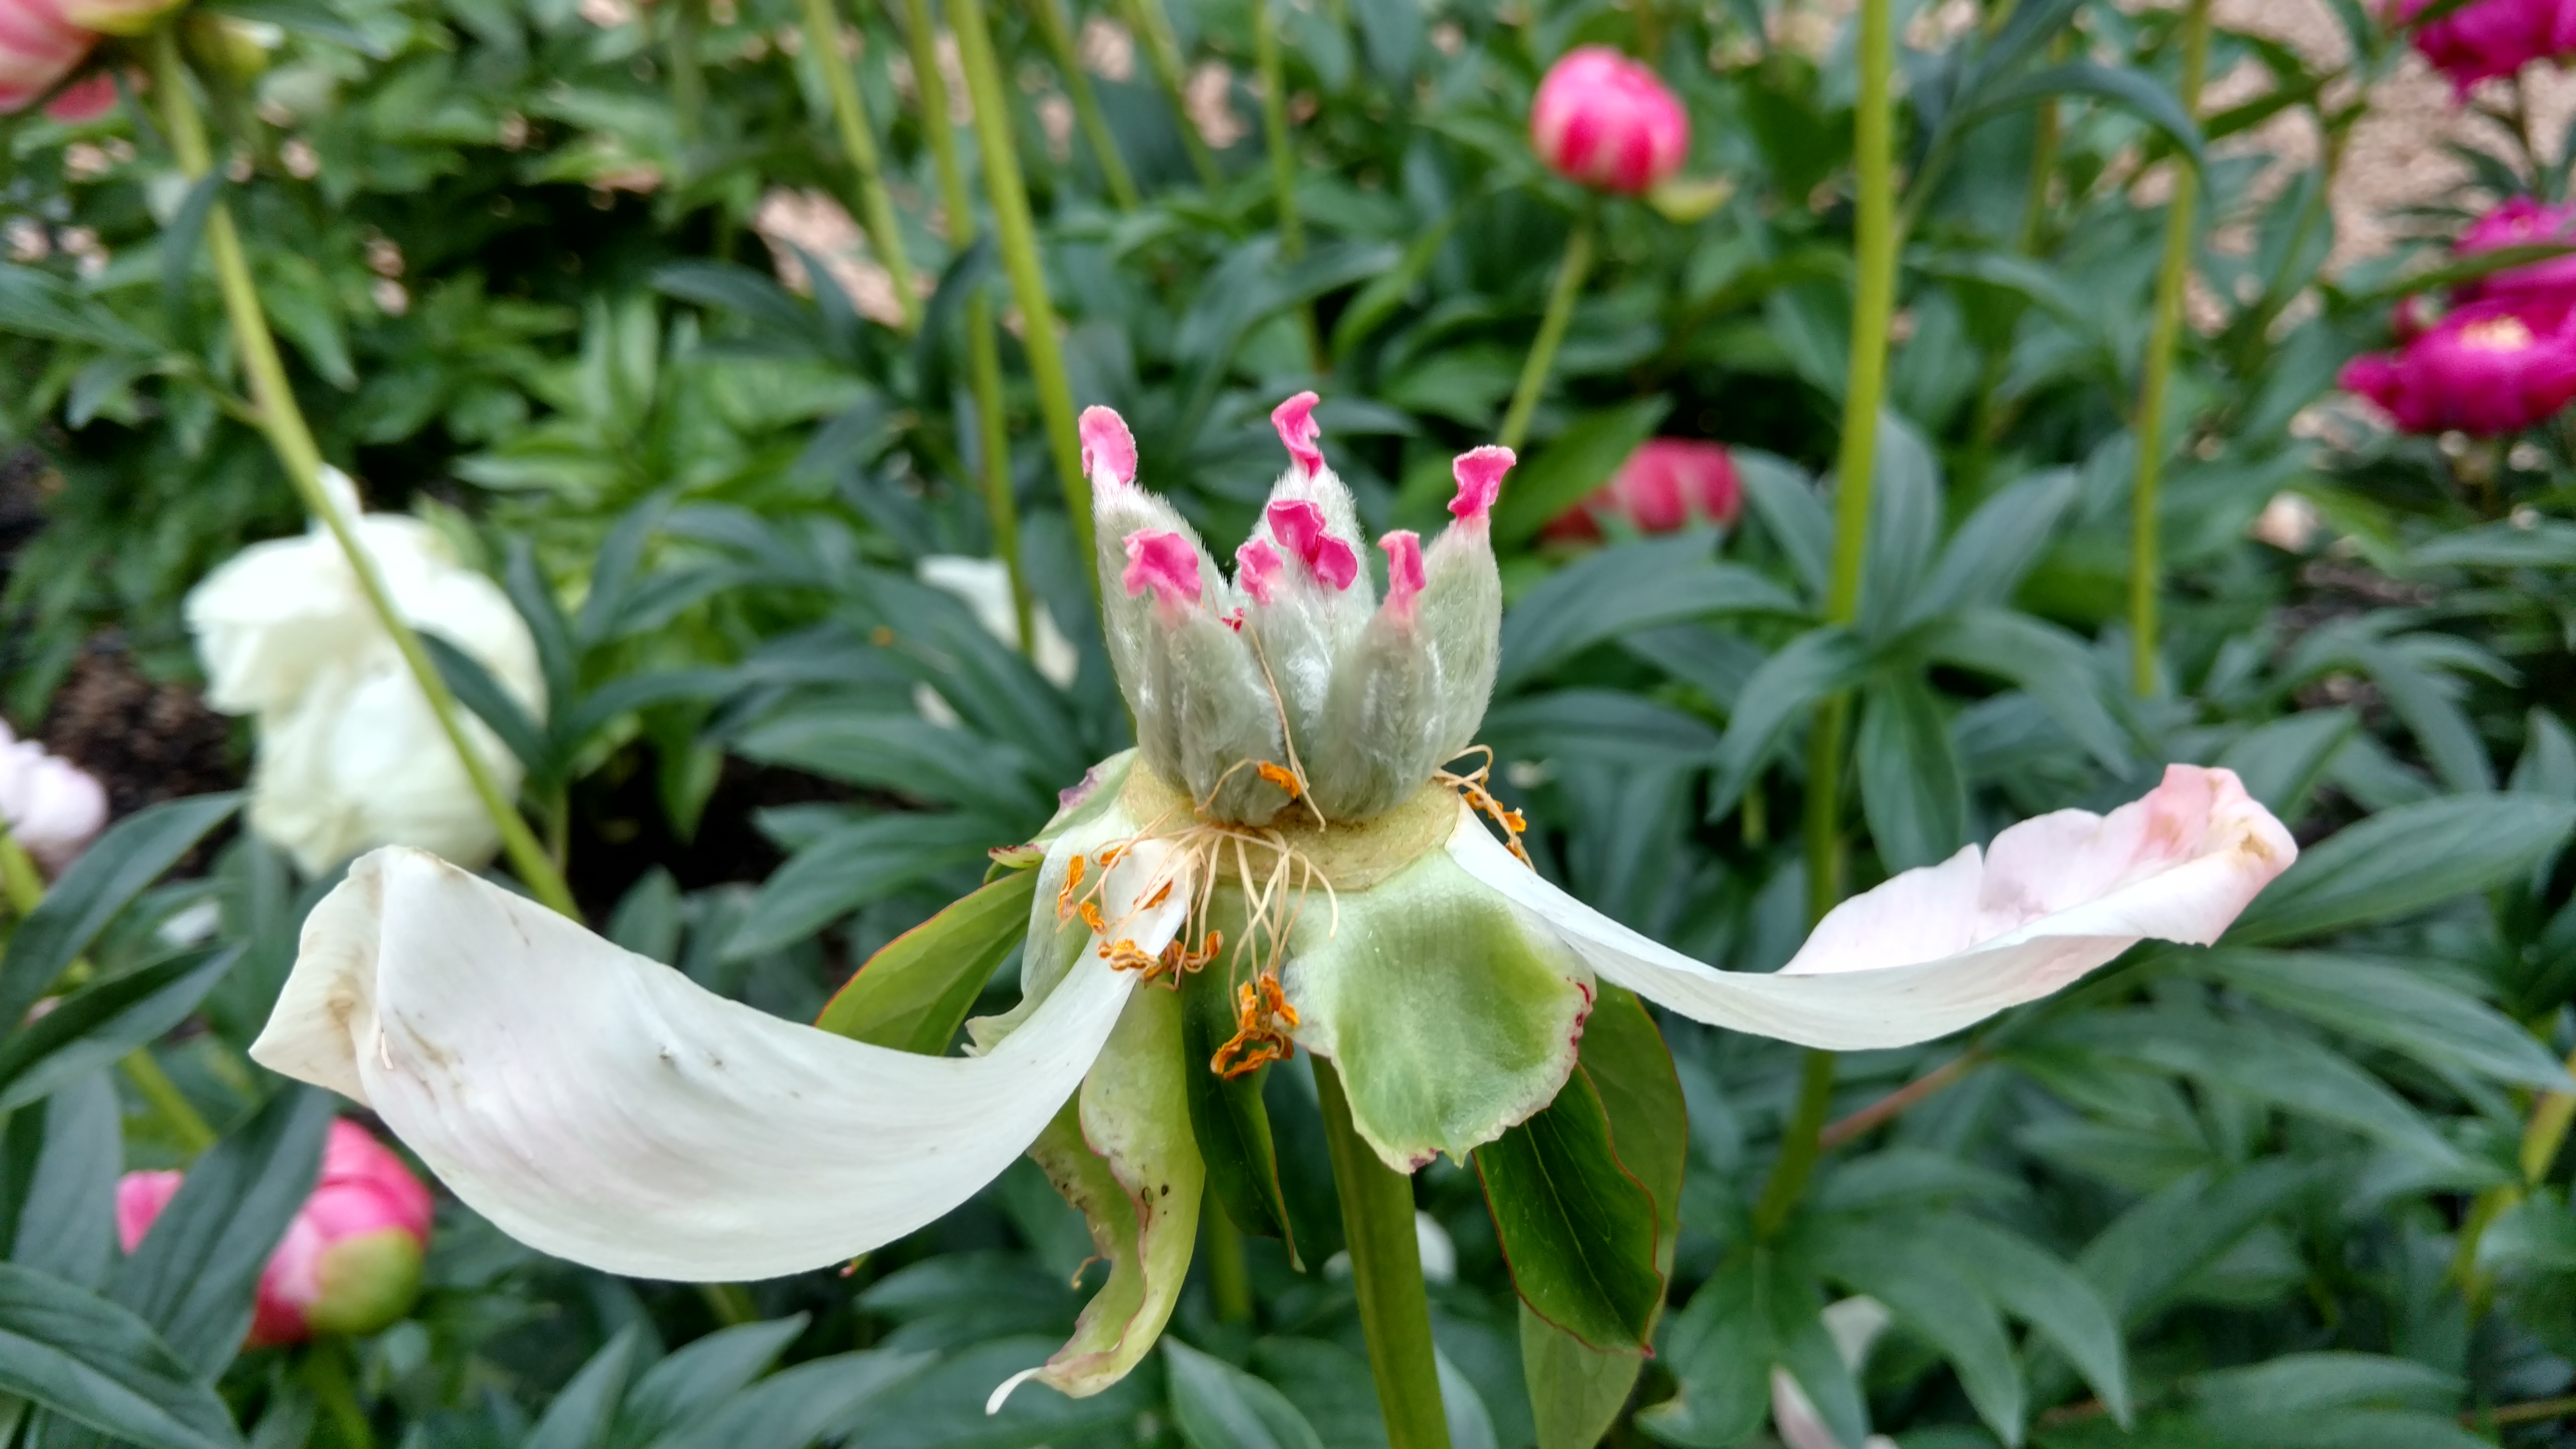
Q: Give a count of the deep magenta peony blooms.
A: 3